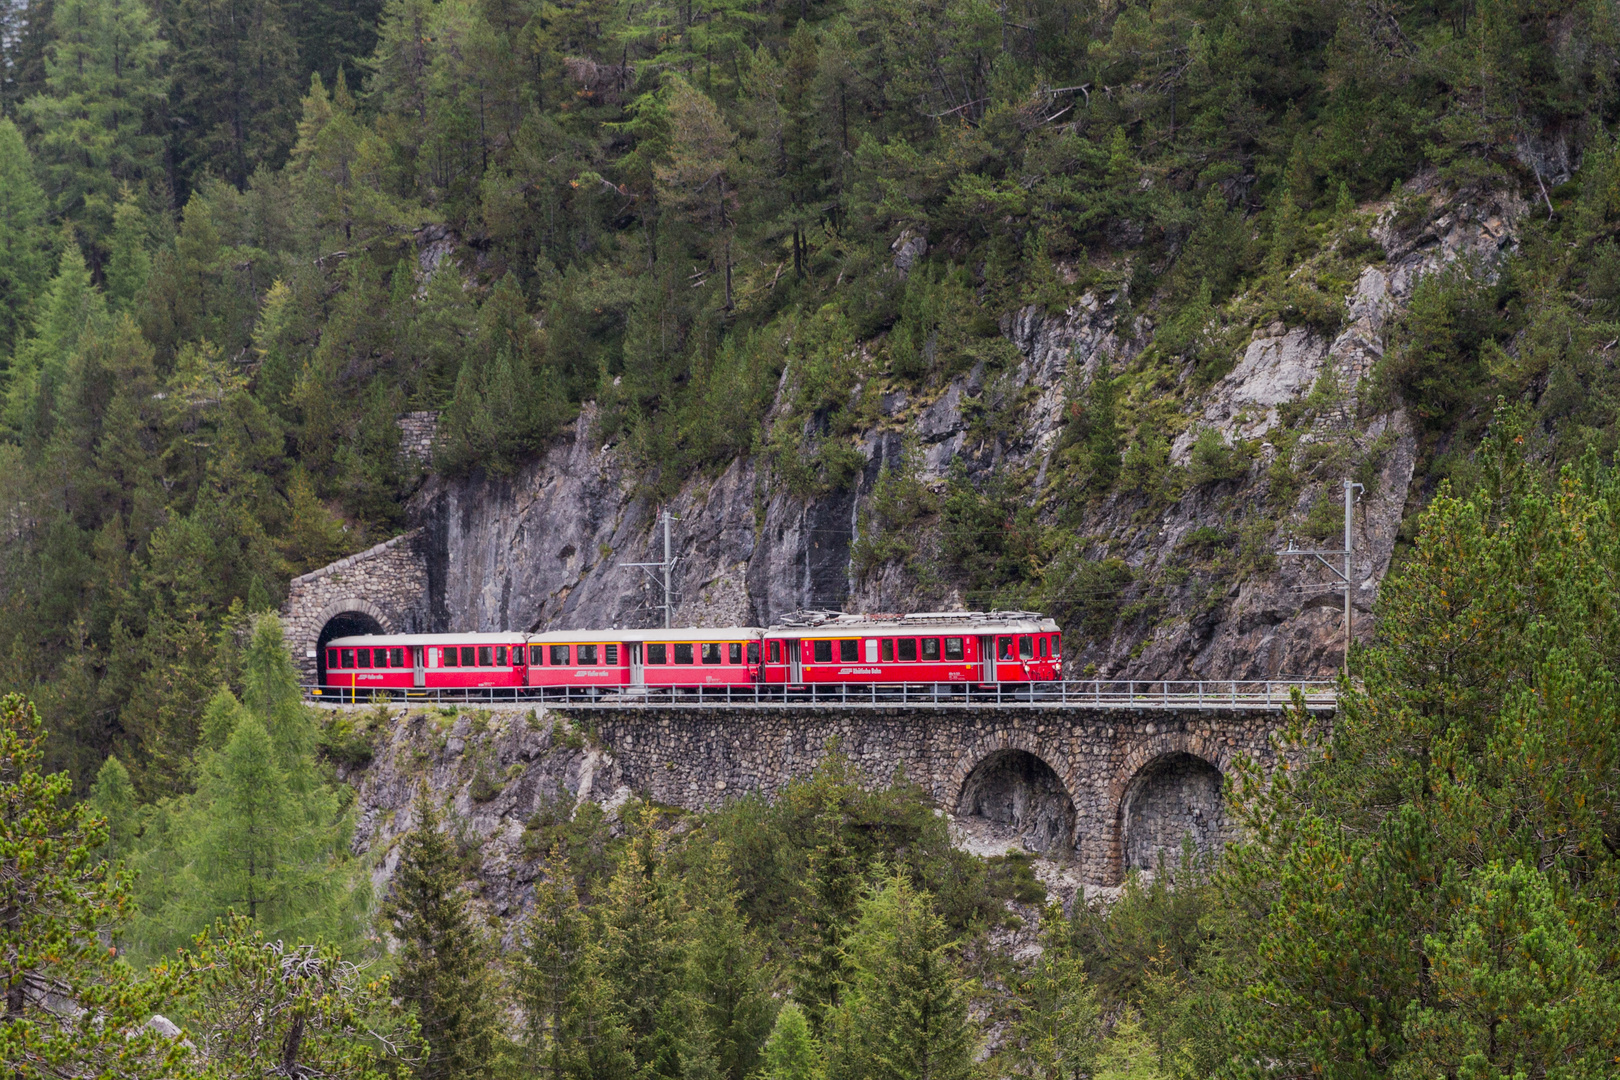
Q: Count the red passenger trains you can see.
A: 1